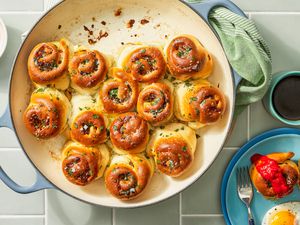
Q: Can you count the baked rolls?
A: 14